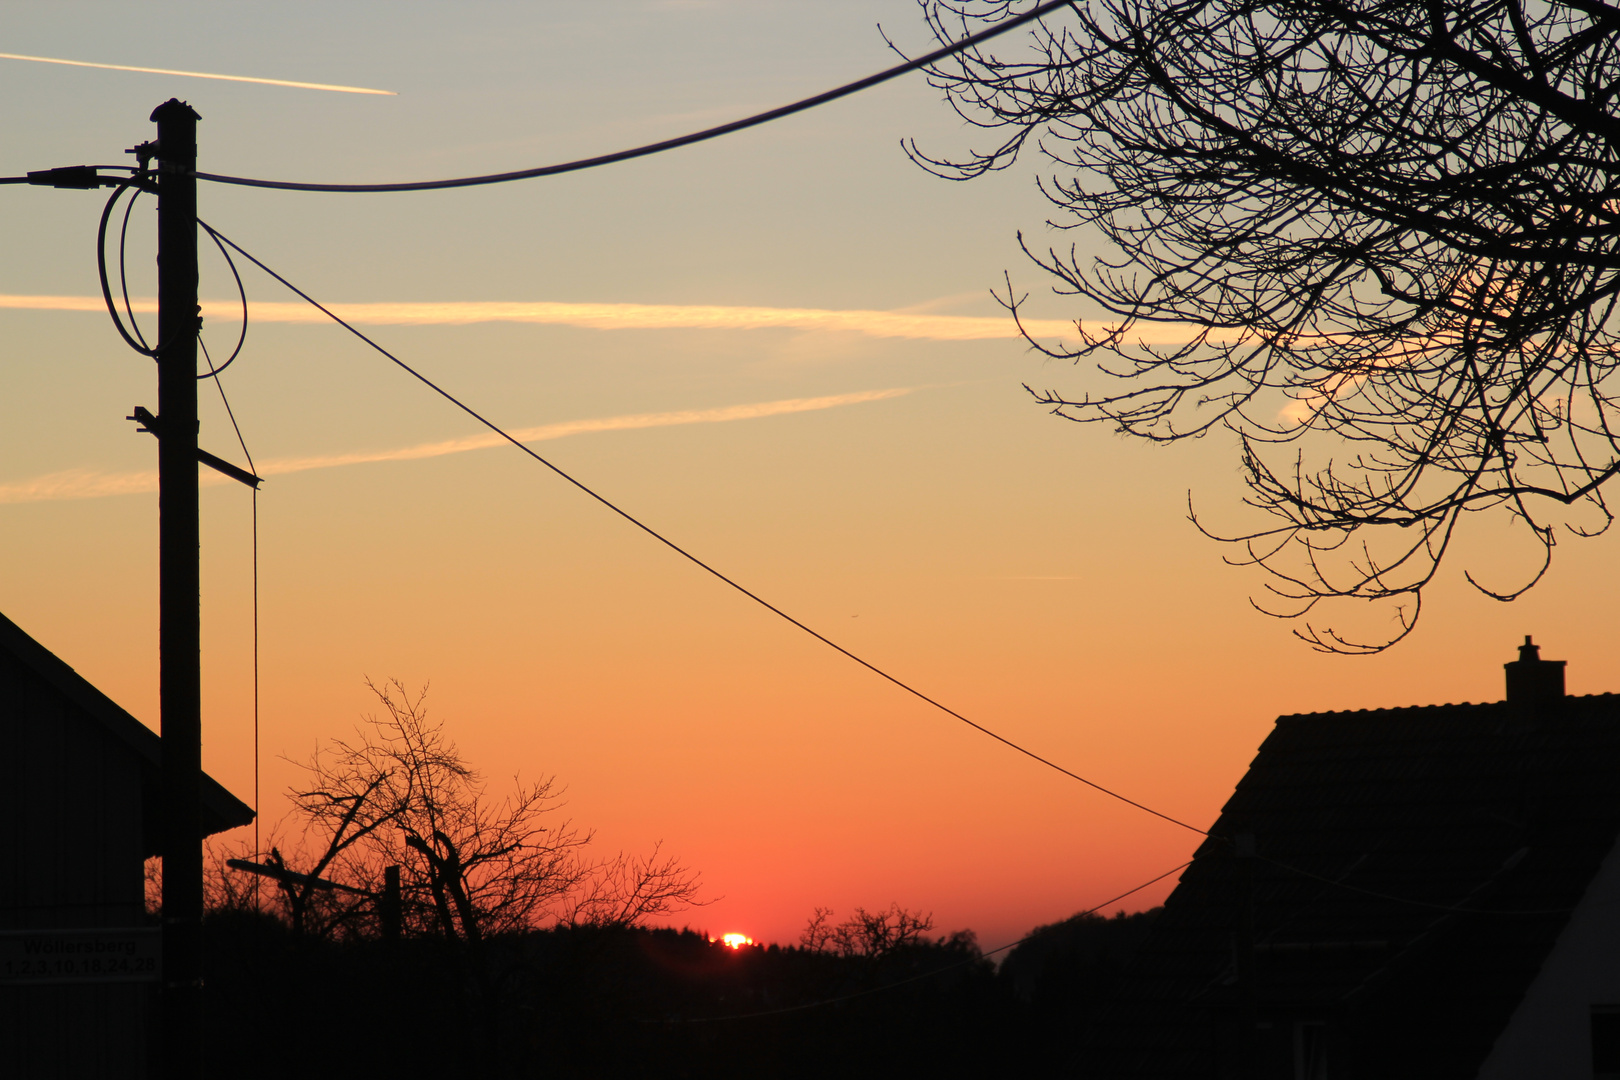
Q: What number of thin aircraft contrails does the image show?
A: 3